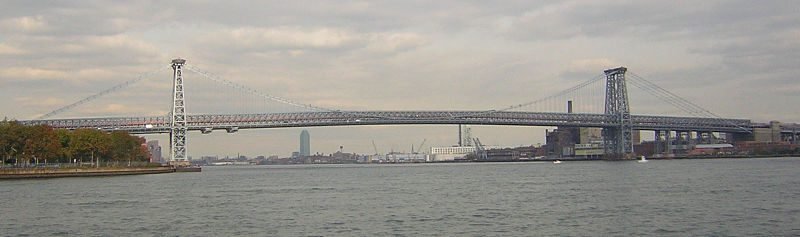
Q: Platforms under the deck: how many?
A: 2